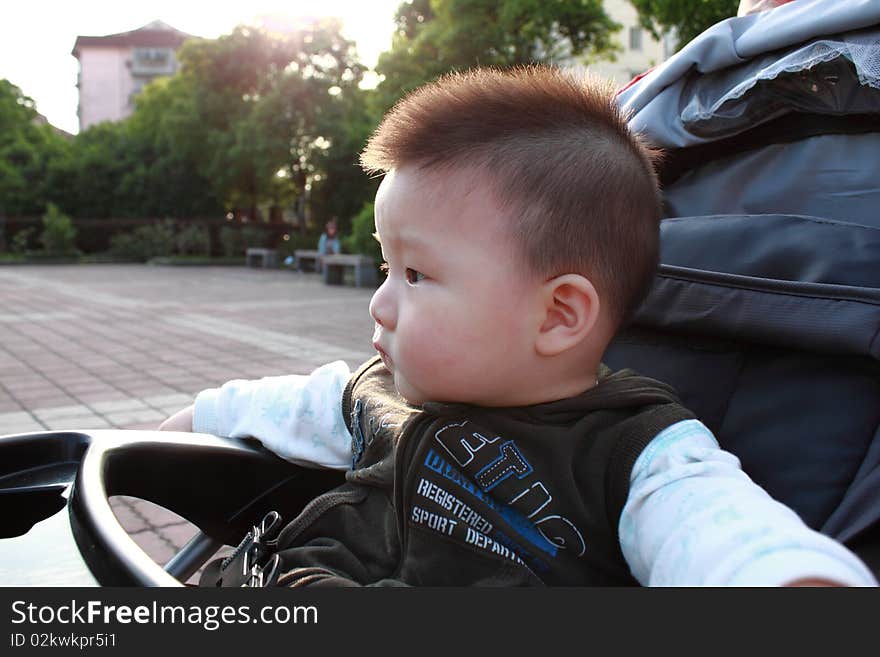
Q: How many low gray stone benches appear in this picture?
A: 3